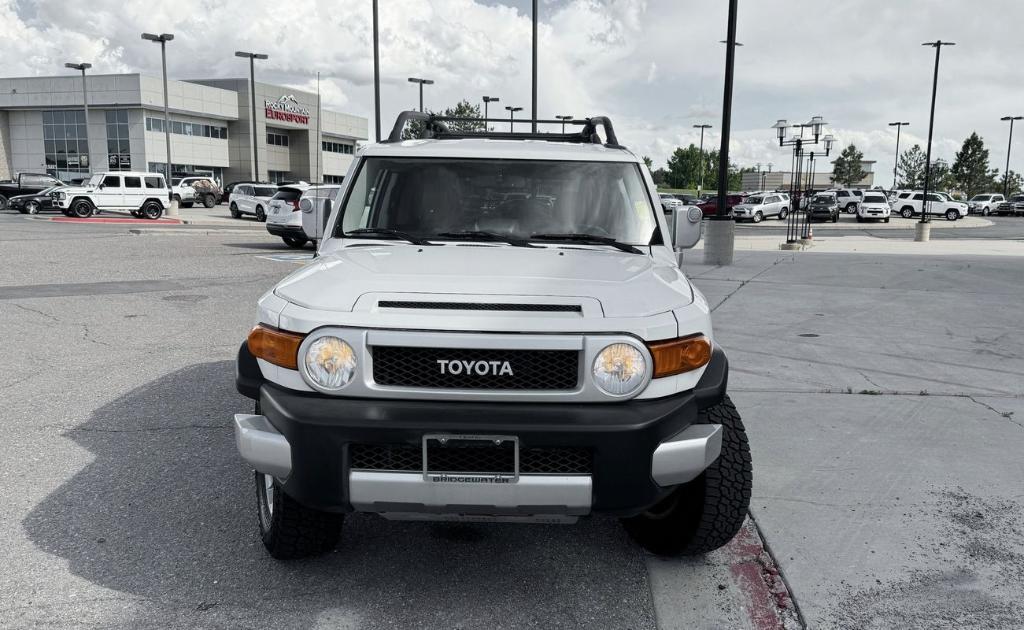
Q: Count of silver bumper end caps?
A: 2